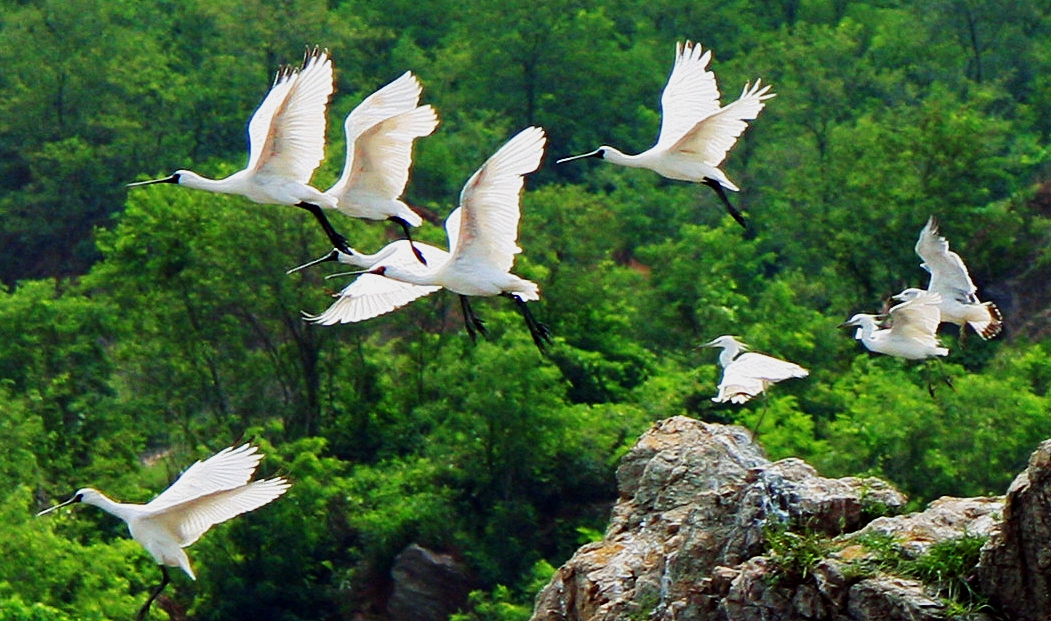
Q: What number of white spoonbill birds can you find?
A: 6